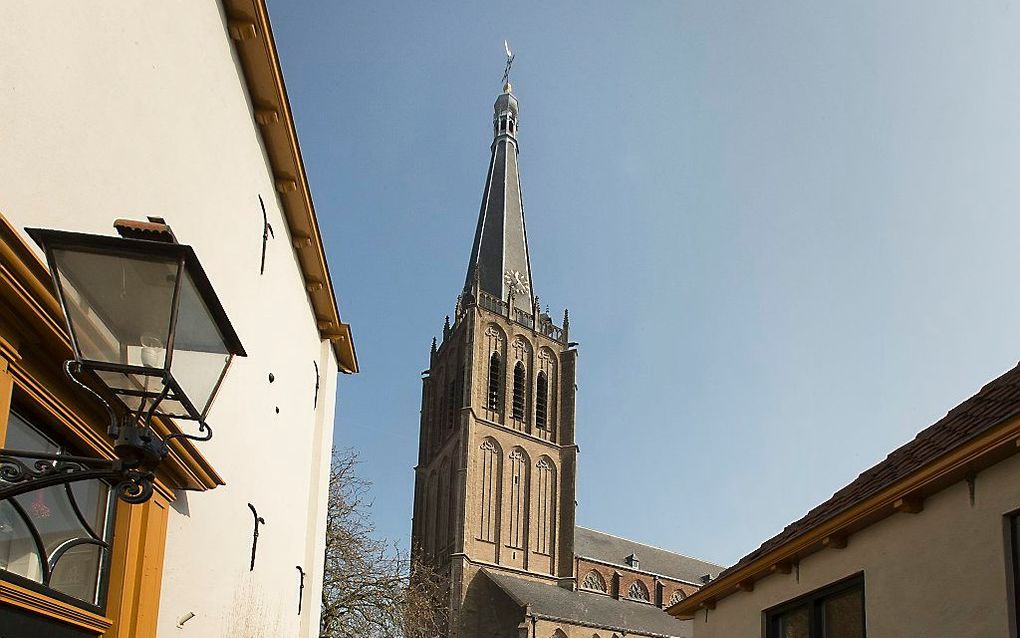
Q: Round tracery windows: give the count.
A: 3